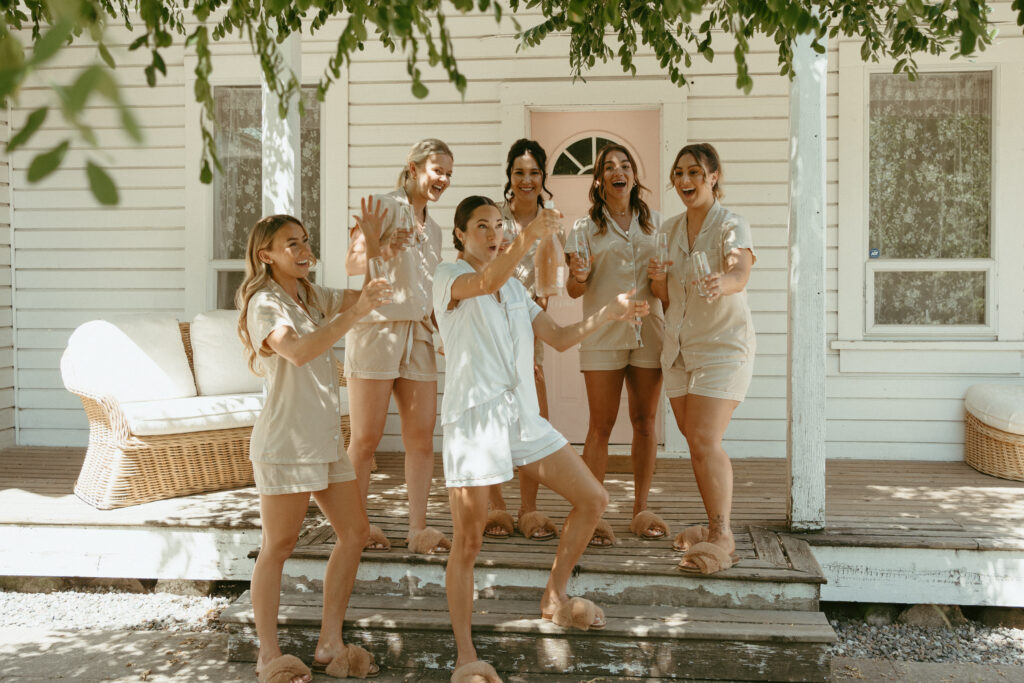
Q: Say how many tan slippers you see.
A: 12